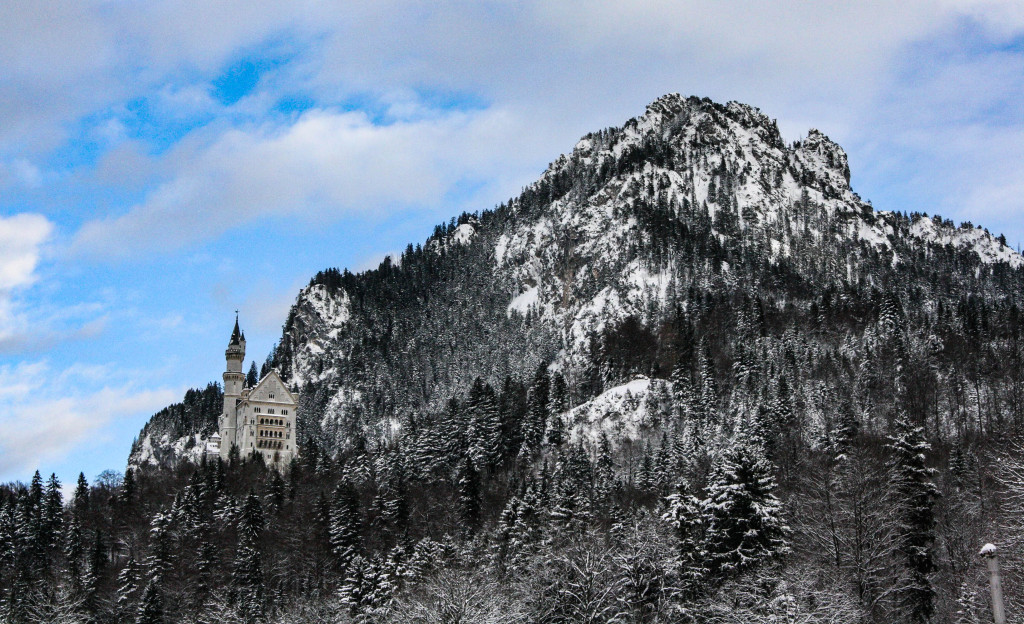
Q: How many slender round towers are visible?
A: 1